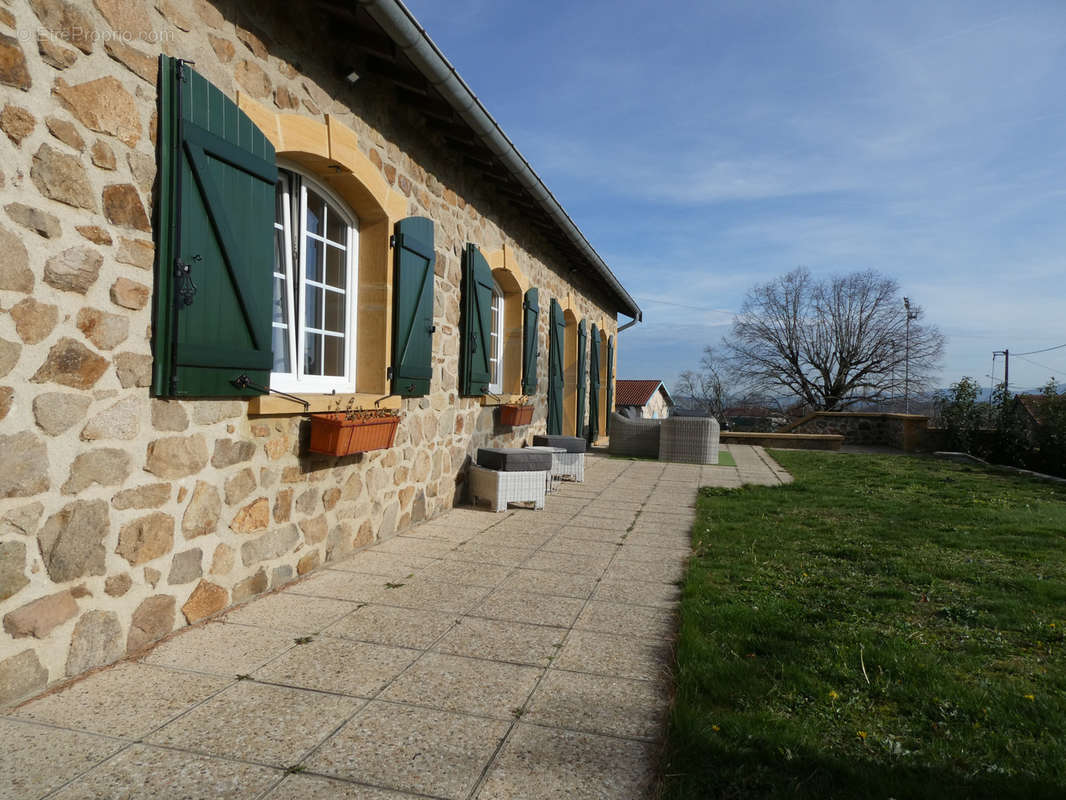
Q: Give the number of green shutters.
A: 8